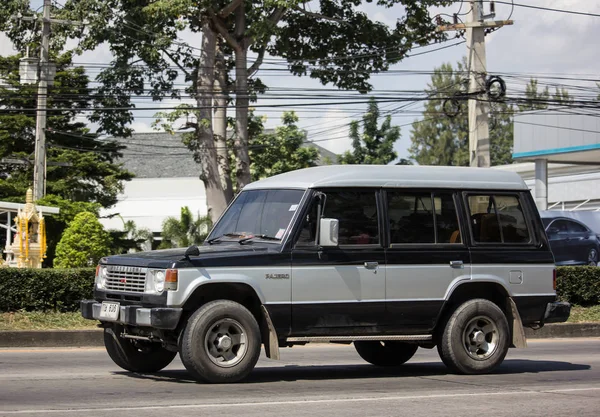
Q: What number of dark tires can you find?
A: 4